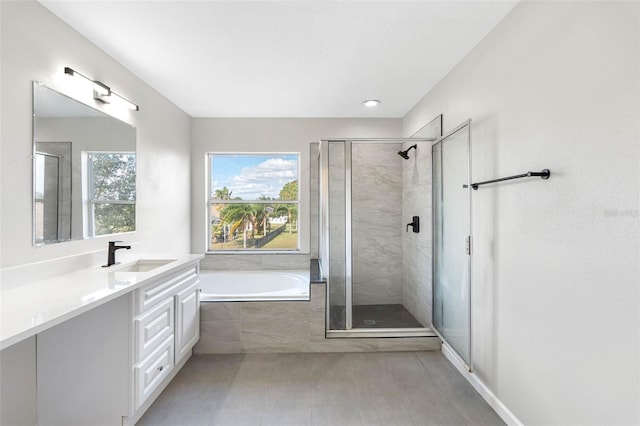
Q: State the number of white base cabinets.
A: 1